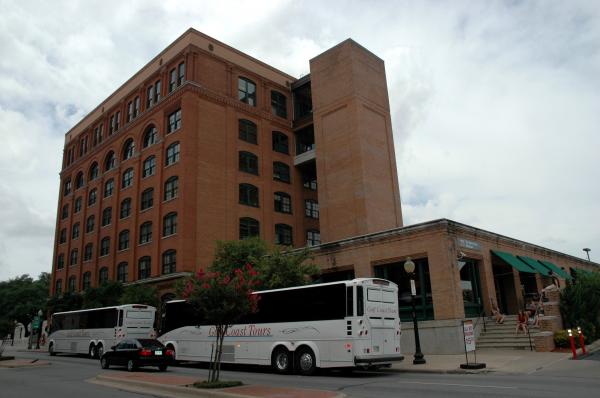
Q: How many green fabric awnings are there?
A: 4